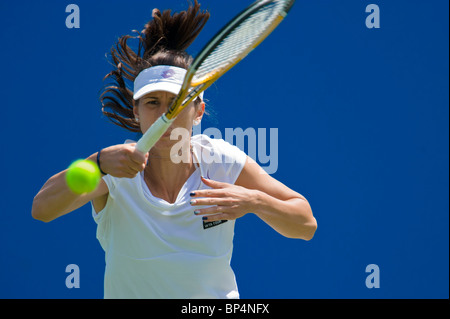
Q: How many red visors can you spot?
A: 0